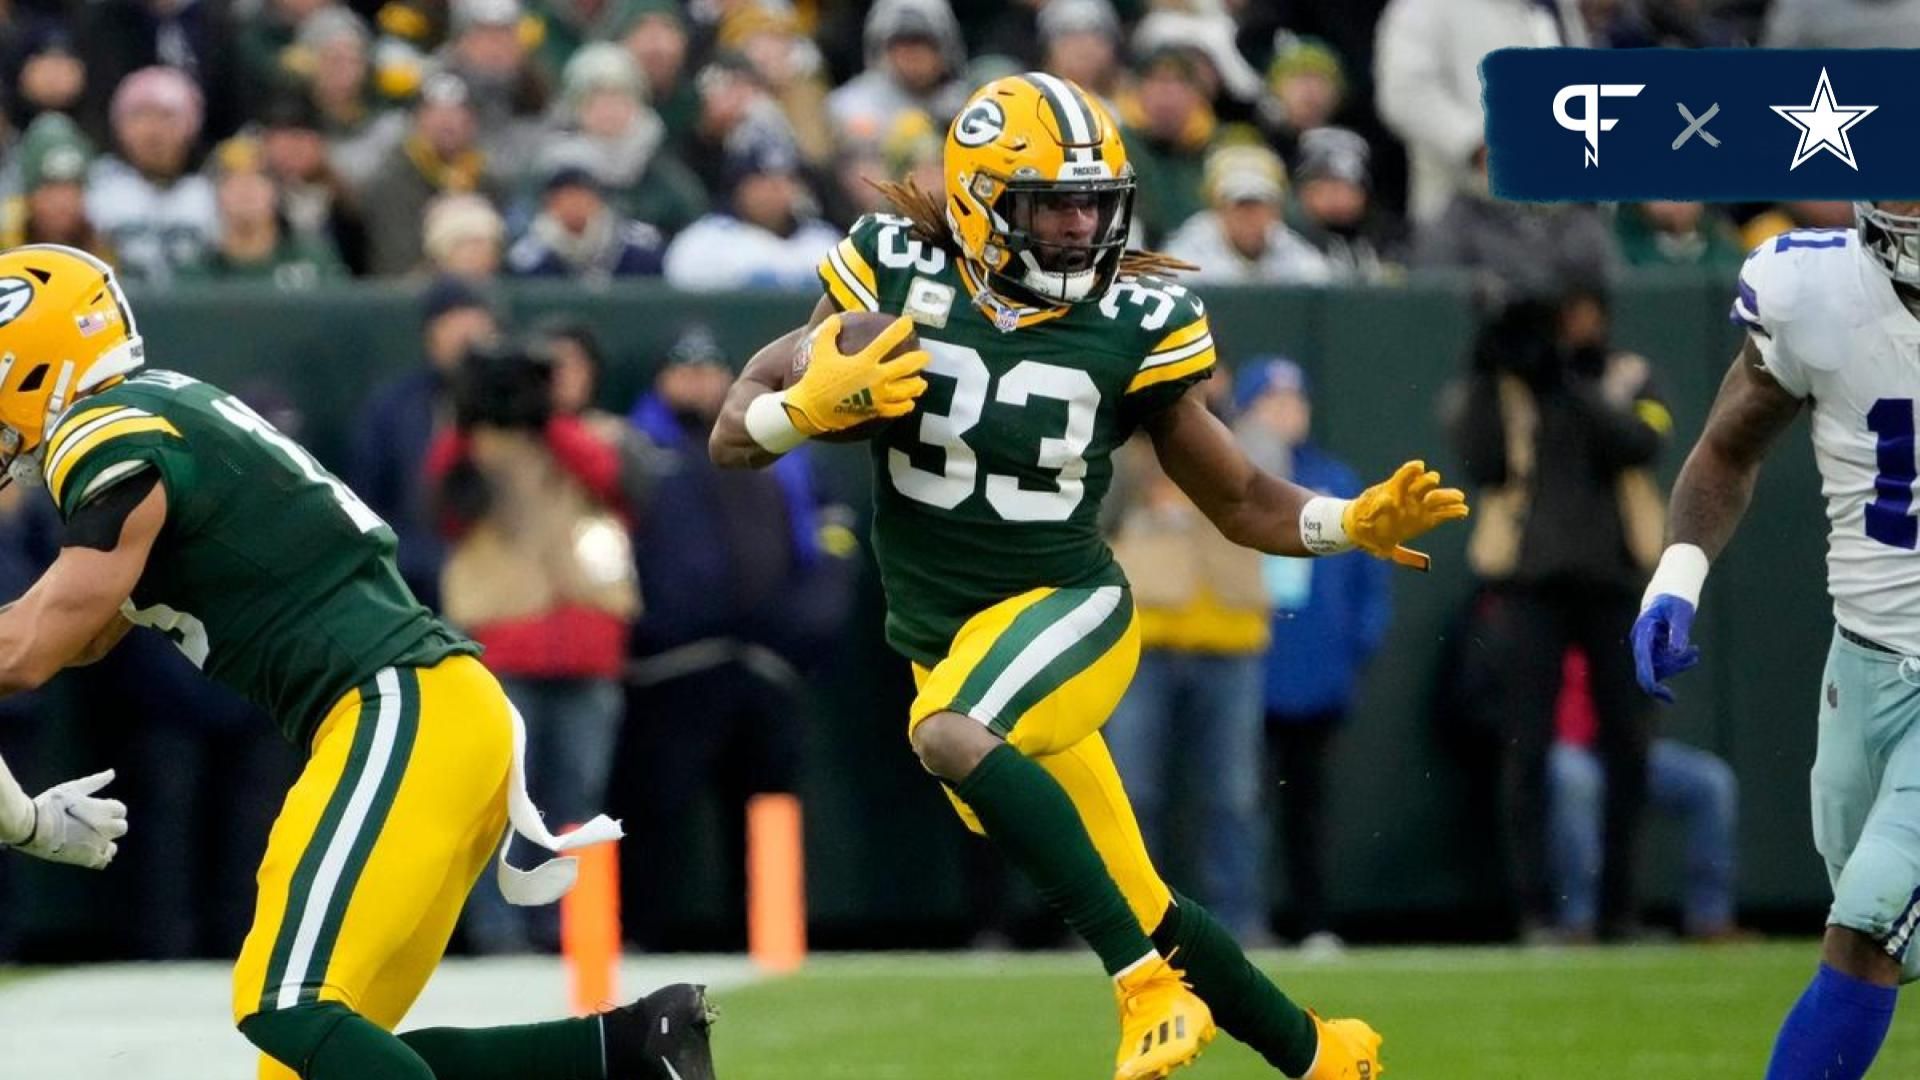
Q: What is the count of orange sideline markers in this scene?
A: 2